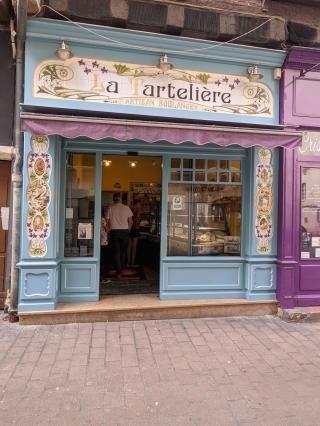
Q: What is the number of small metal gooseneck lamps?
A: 3